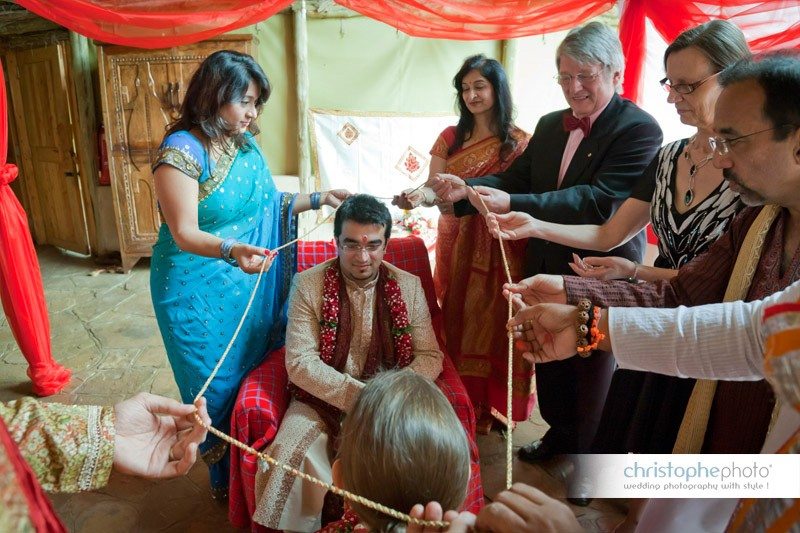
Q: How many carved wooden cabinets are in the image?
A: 1